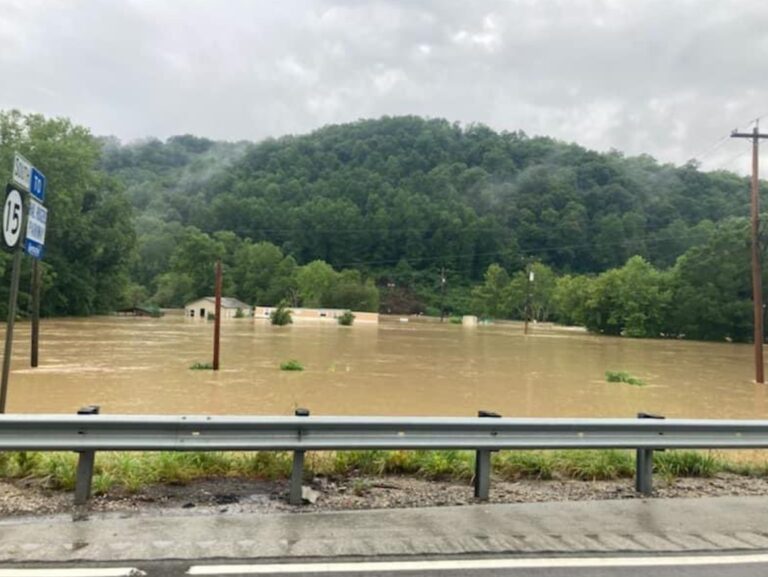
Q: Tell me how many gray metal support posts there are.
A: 4